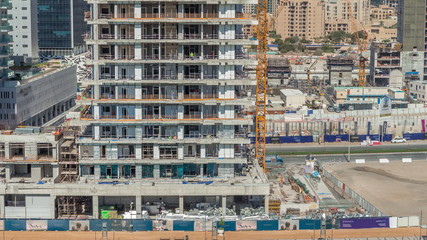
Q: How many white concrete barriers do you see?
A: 3